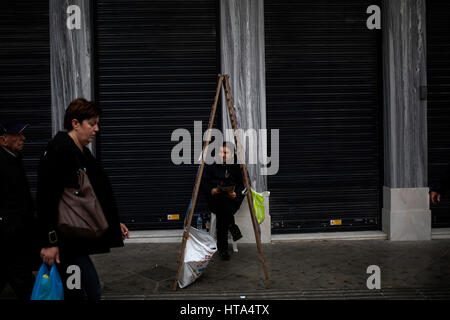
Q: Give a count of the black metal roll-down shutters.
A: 4